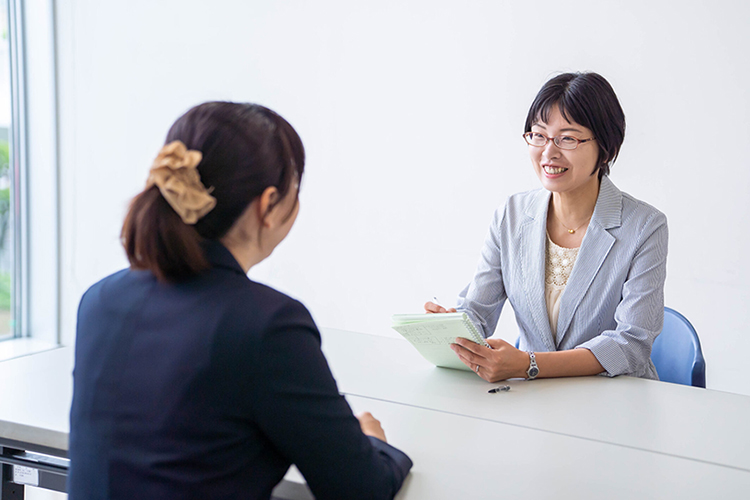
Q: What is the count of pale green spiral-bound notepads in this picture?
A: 1